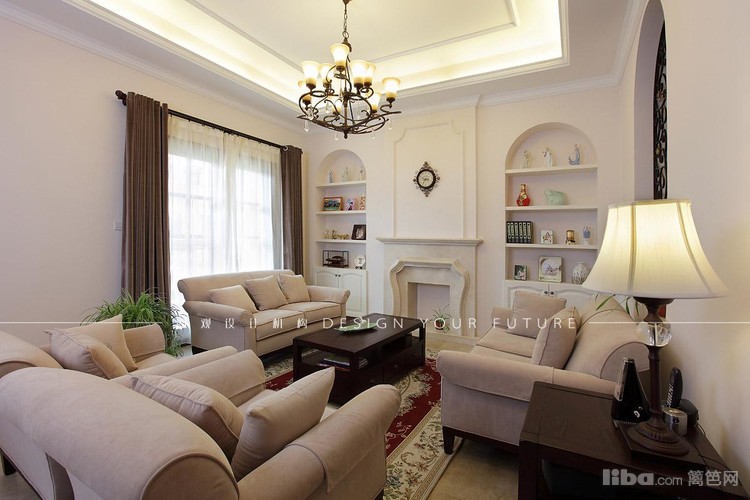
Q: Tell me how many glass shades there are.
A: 9